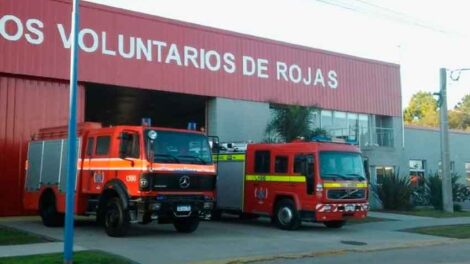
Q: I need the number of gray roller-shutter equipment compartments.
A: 4